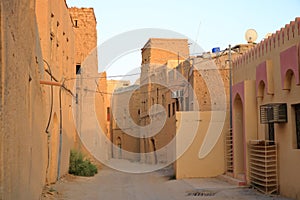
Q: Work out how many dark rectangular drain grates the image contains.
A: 1